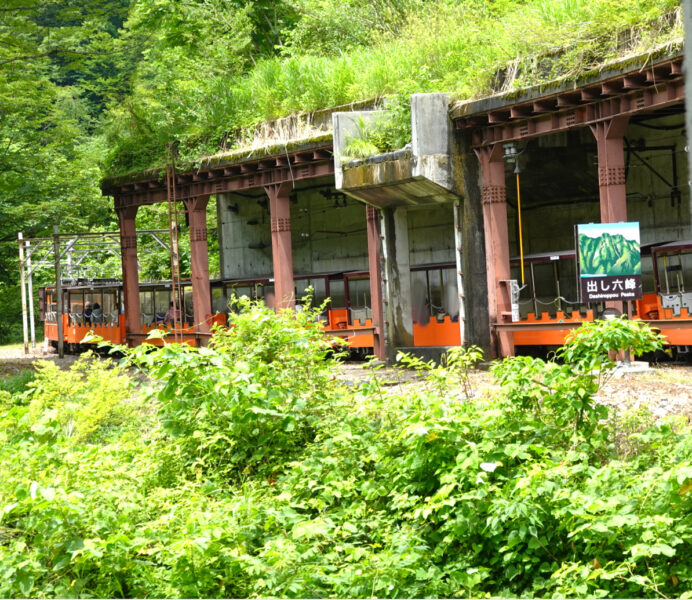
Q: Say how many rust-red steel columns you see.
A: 6